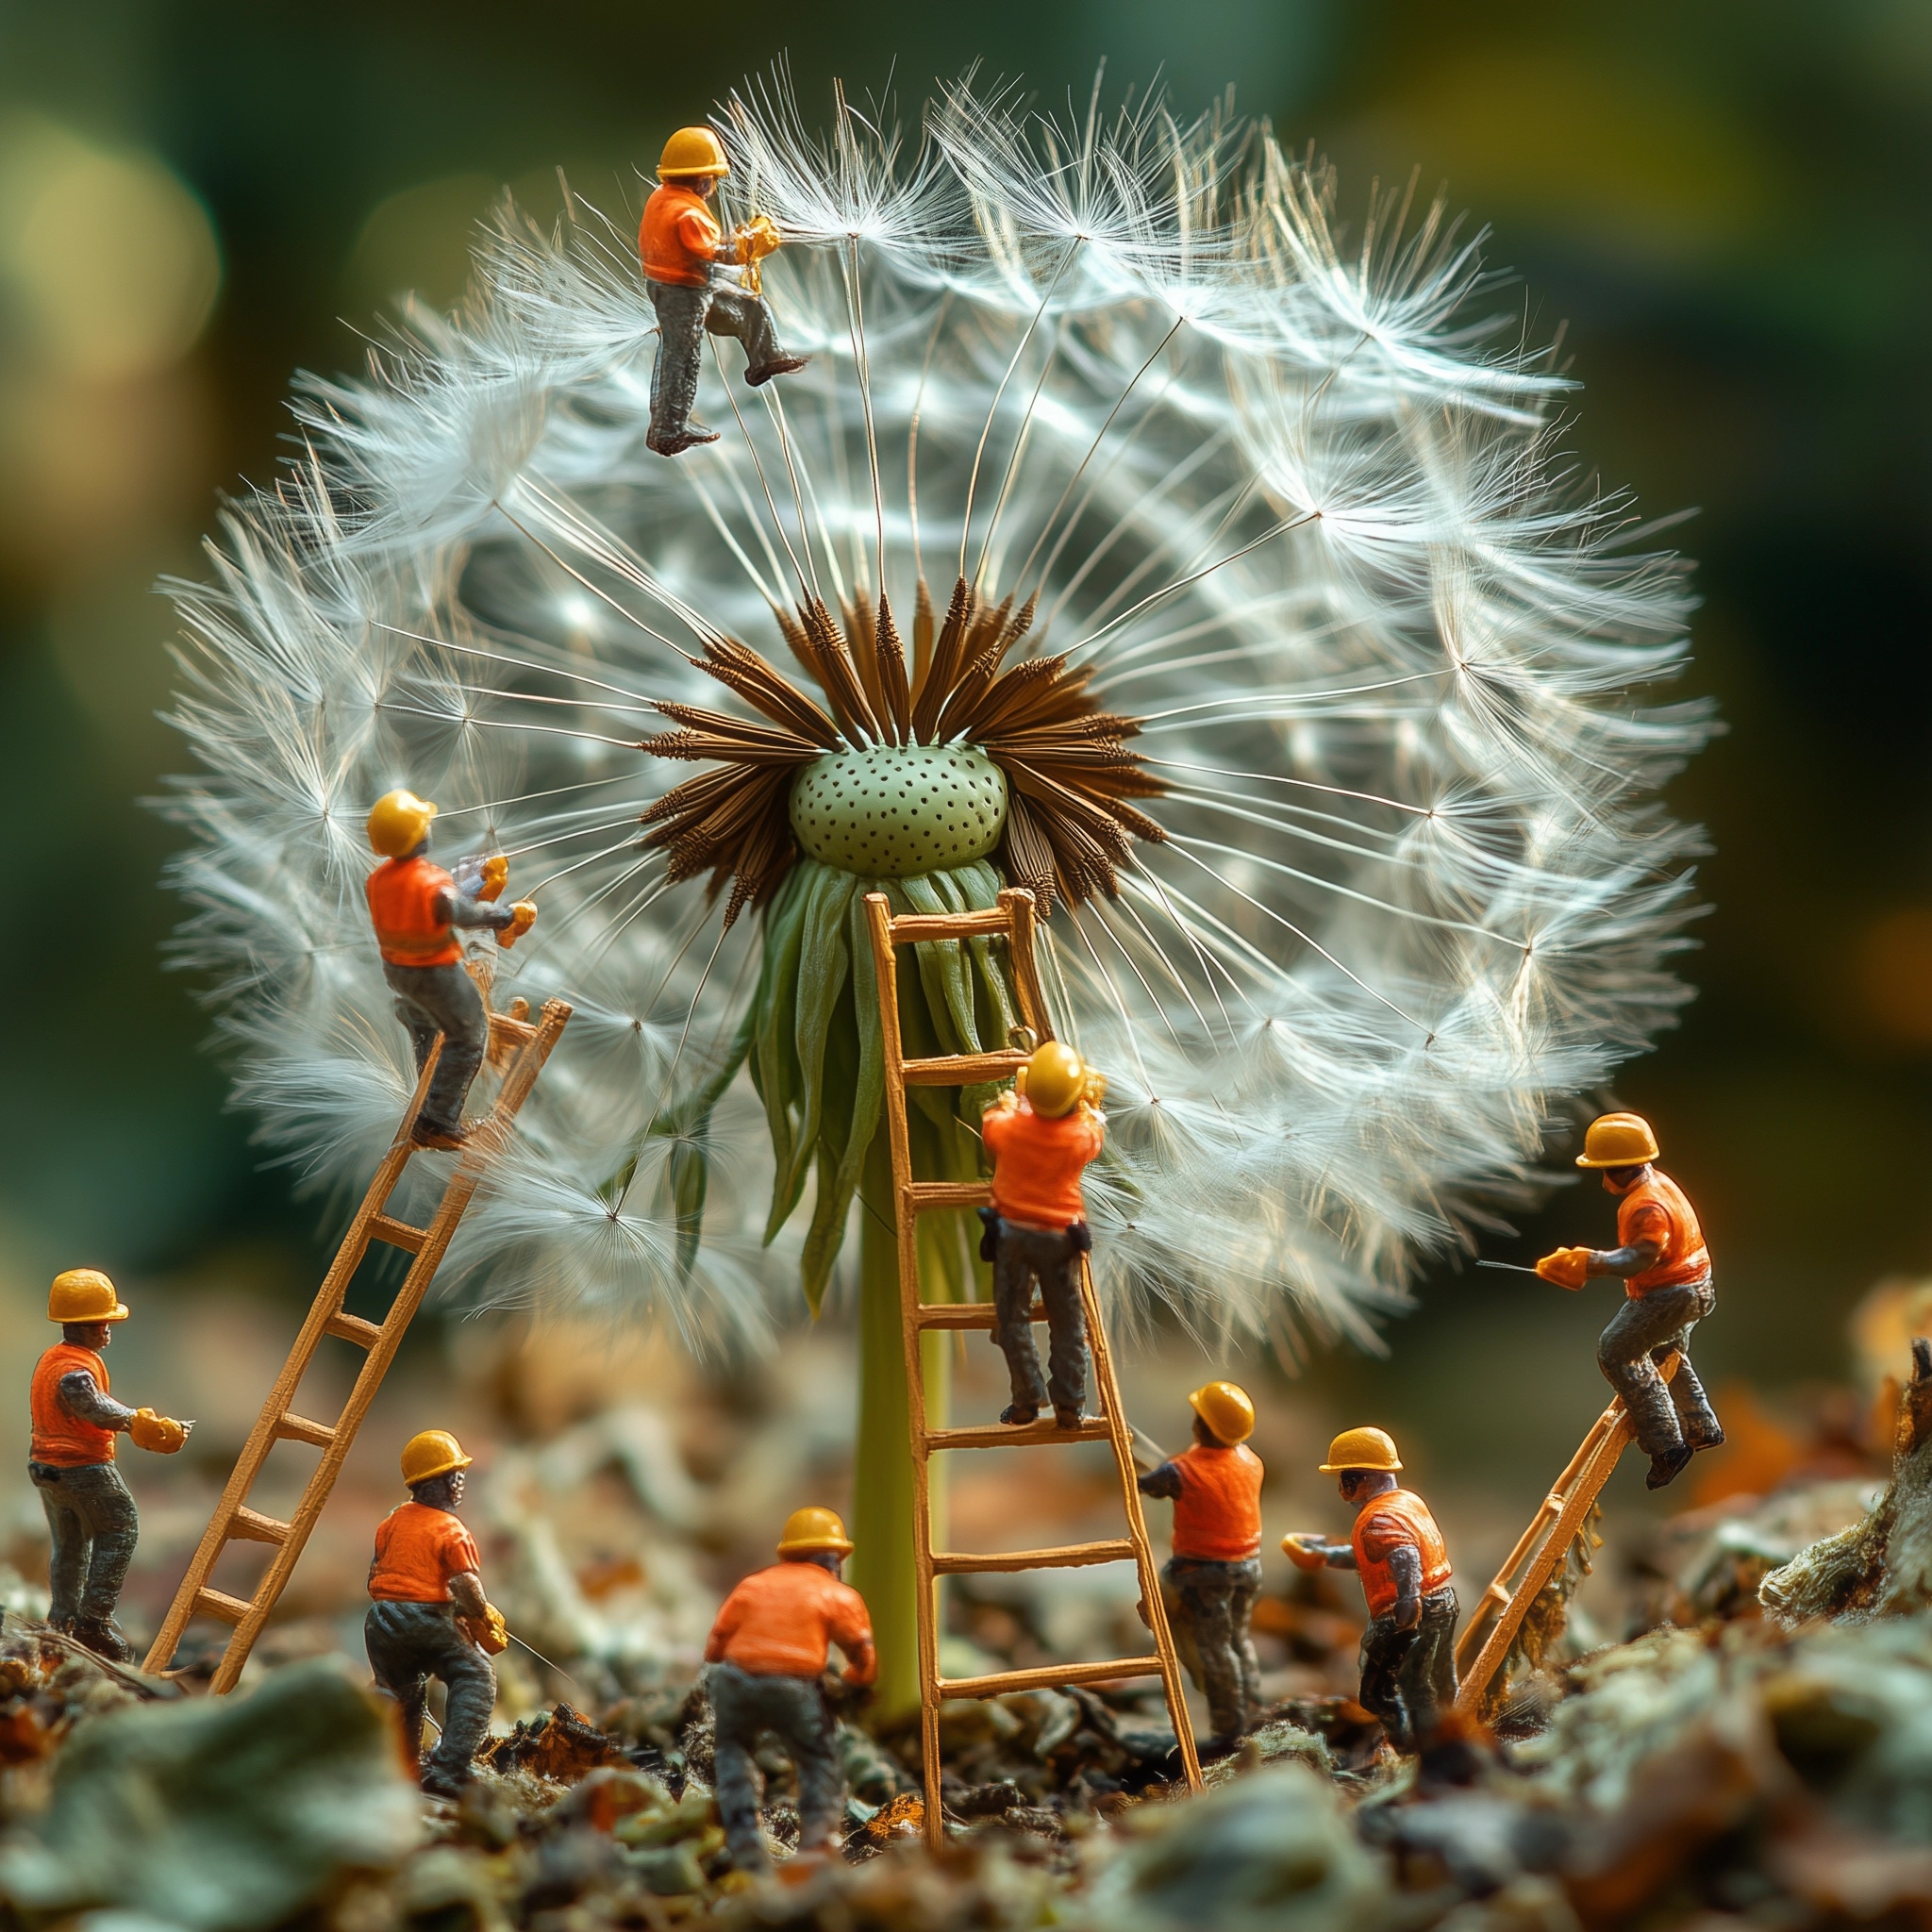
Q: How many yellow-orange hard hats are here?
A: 9